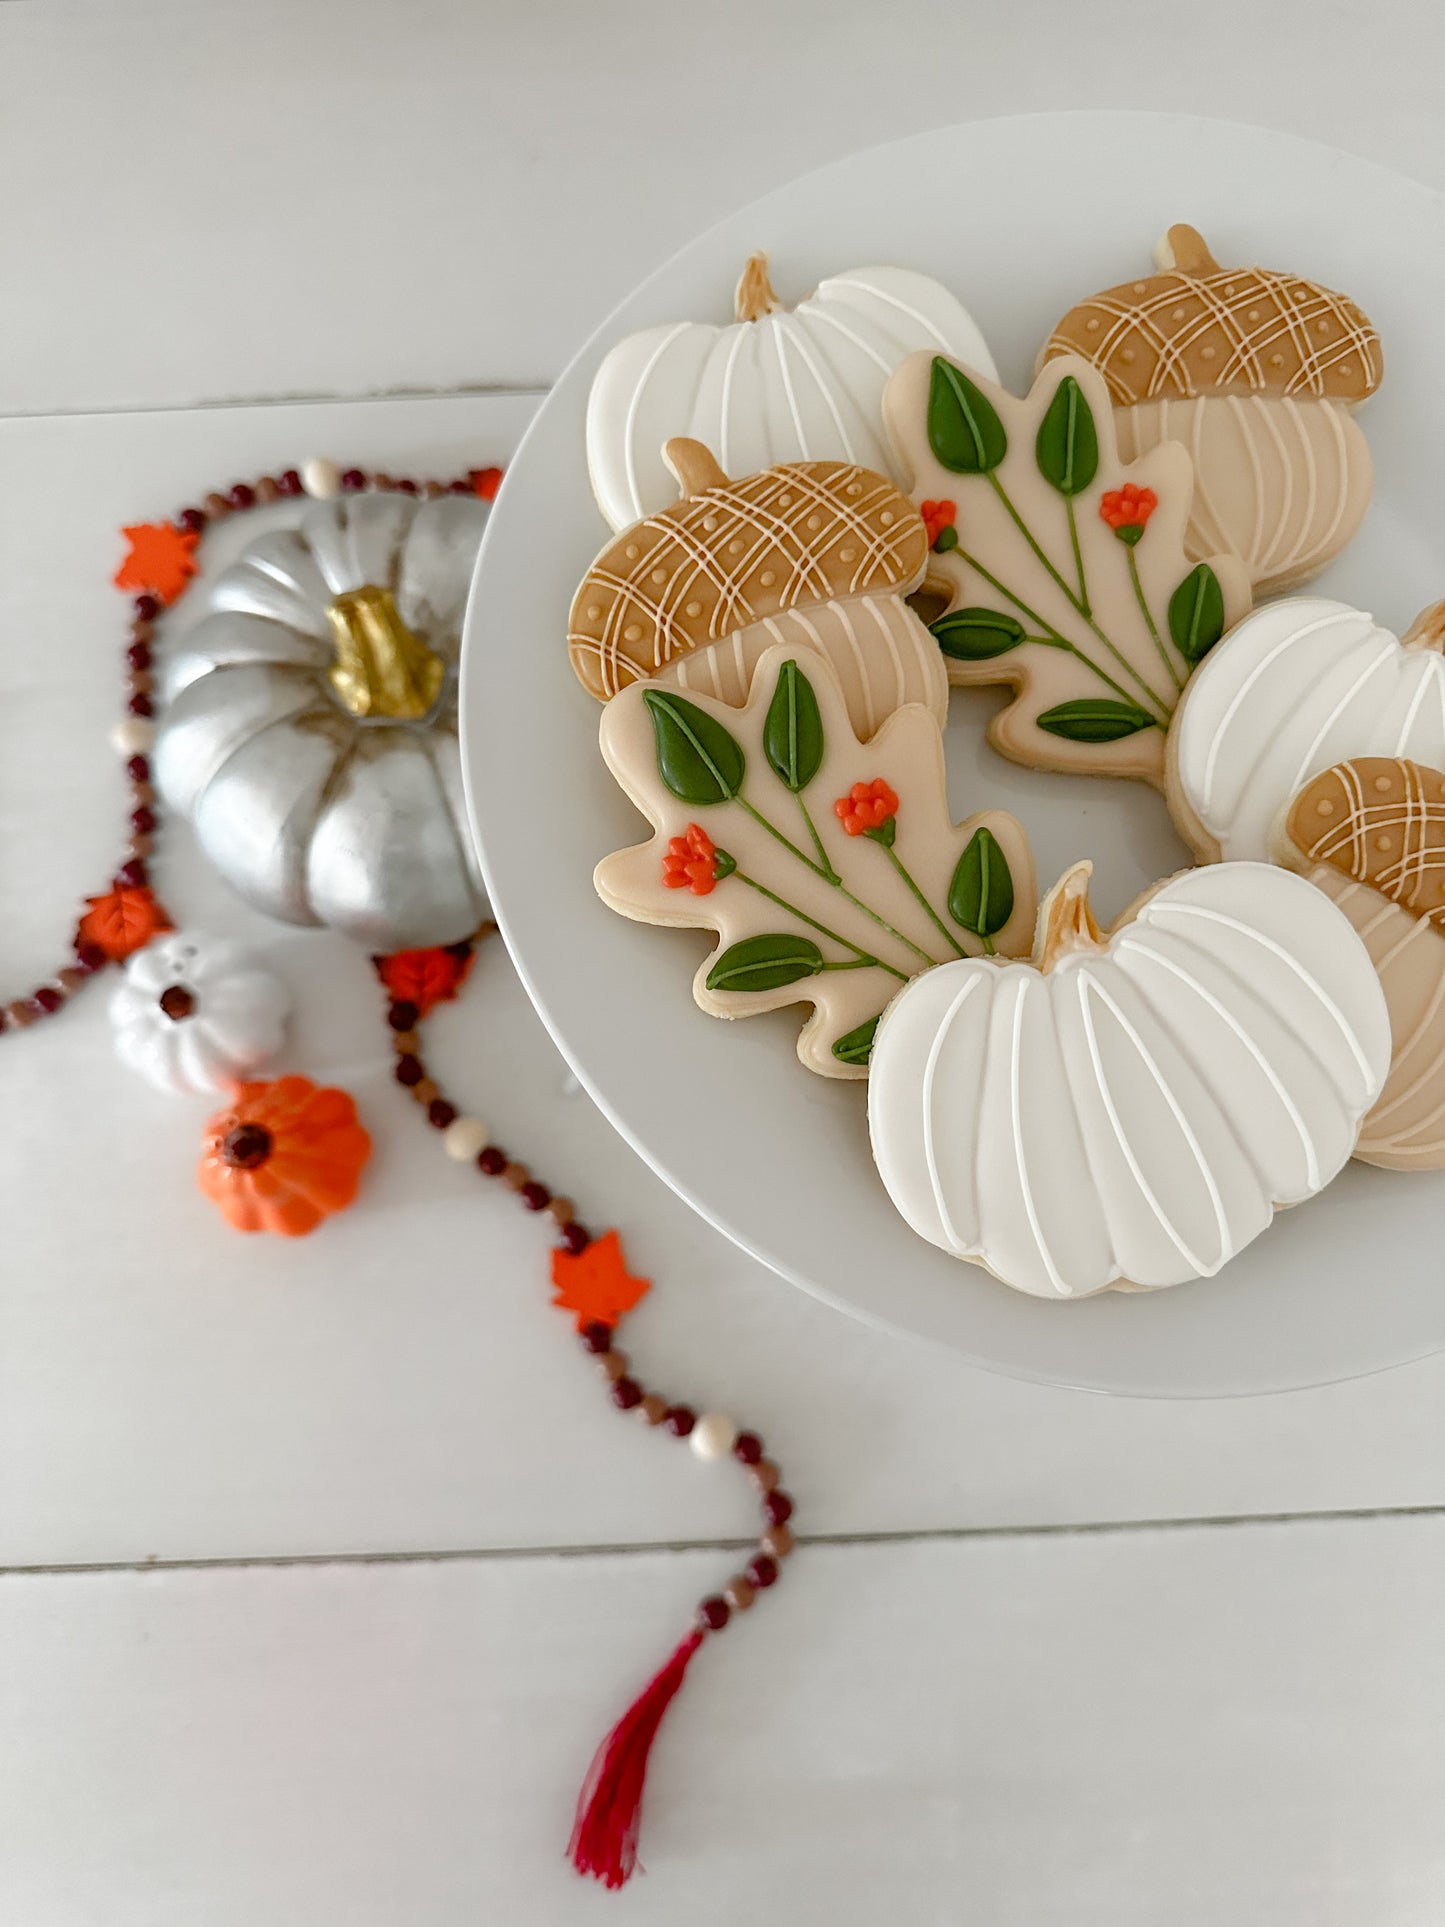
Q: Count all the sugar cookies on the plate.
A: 8